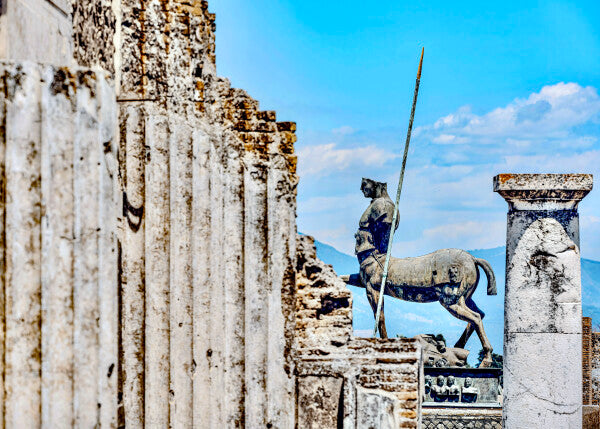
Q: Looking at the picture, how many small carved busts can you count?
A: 4